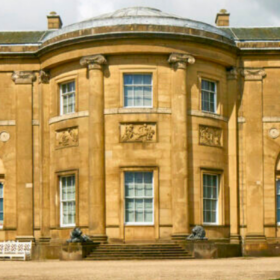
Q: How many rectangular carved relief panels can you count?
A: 3